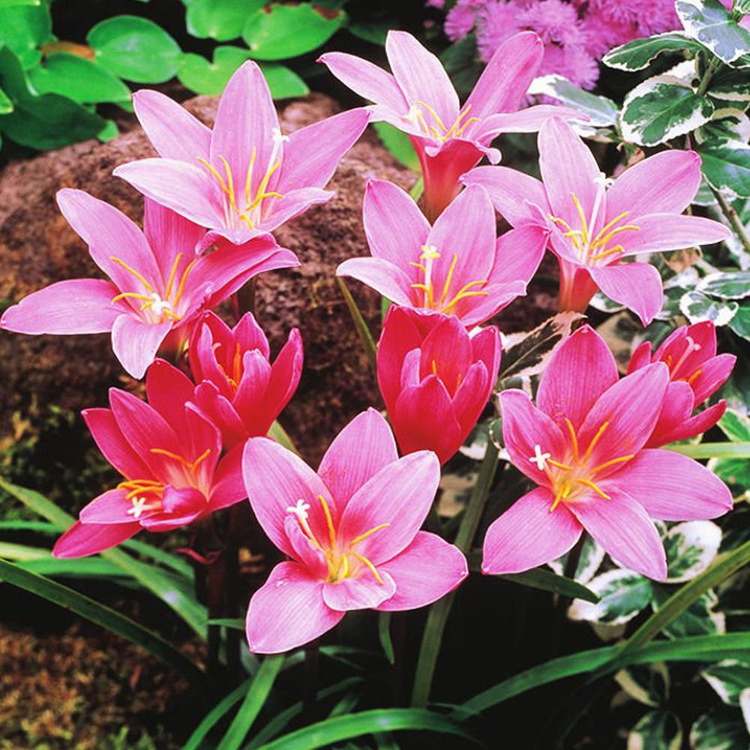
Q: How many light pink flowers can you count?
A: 7